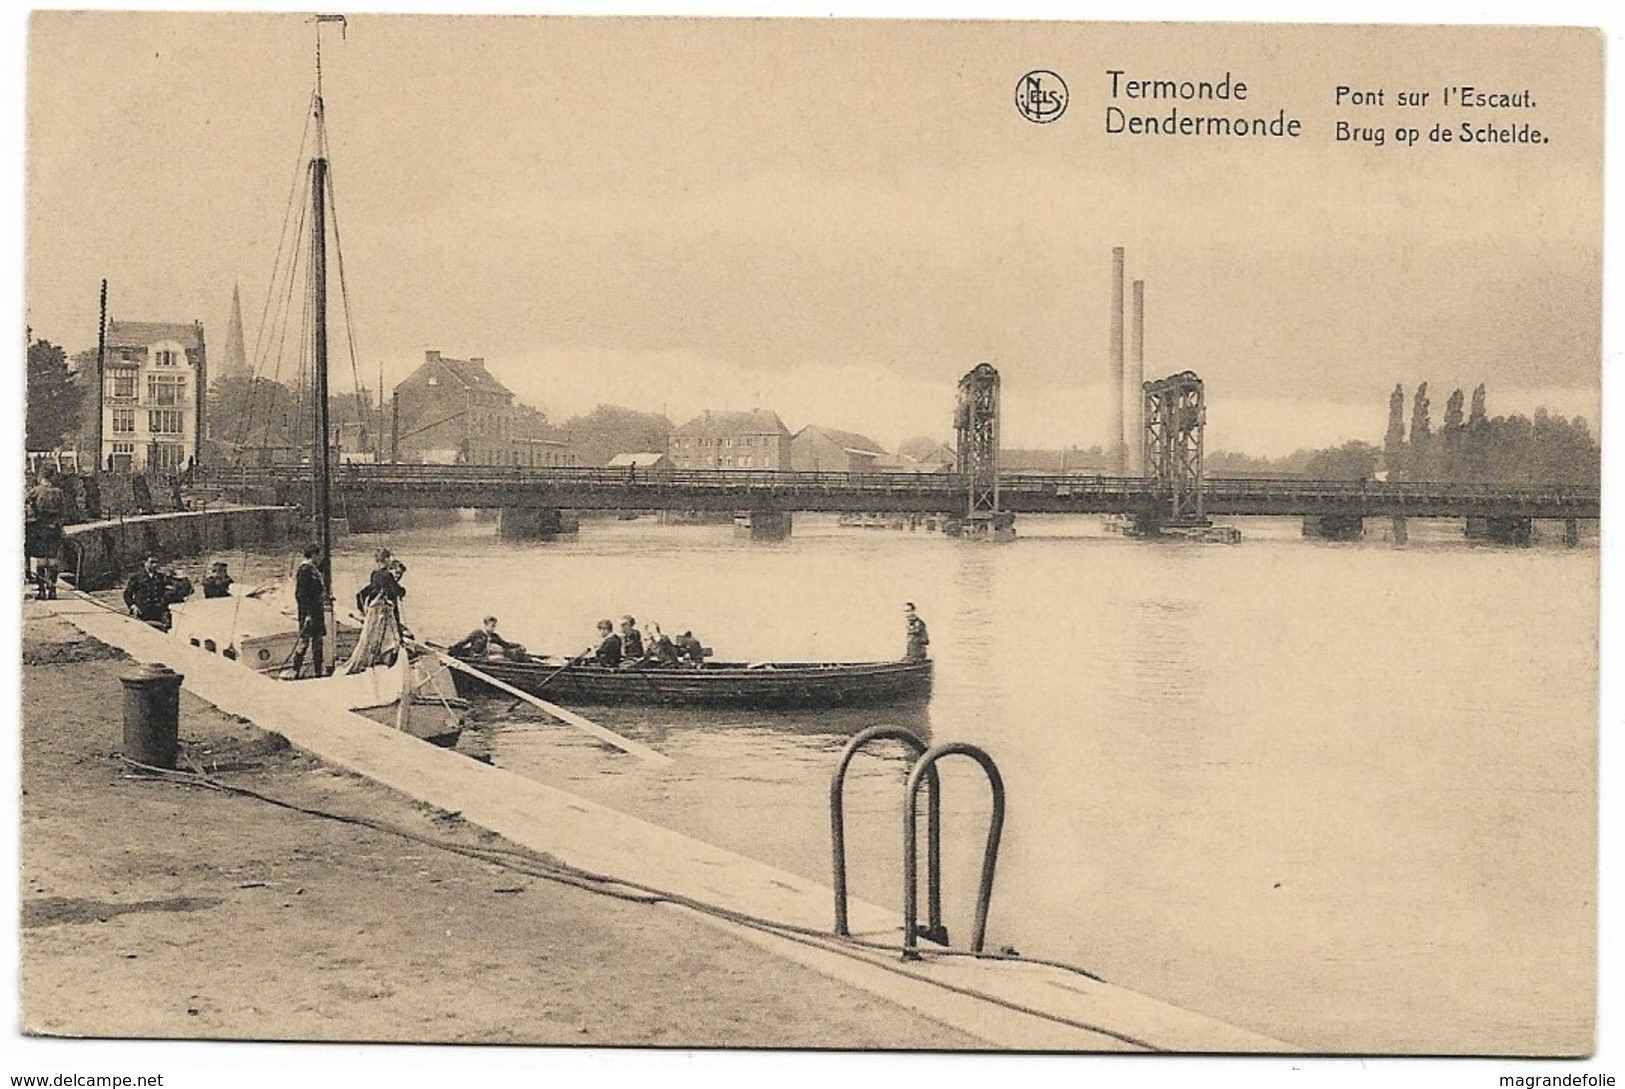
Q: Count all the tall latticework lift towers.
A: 2